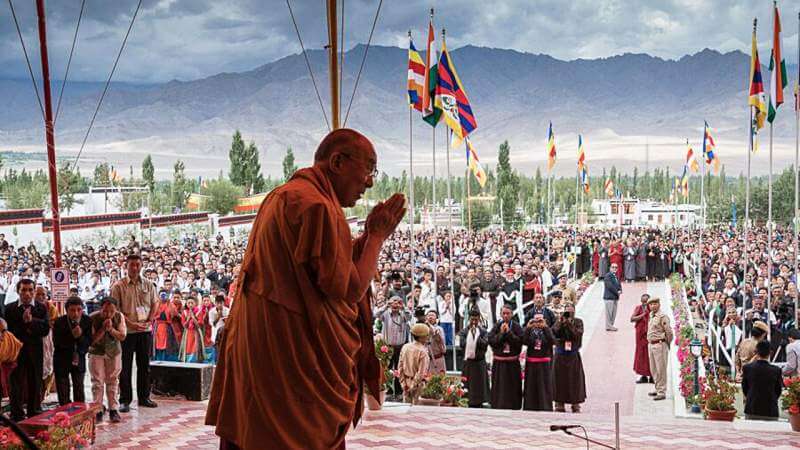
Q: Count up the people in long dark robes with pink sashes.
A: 2